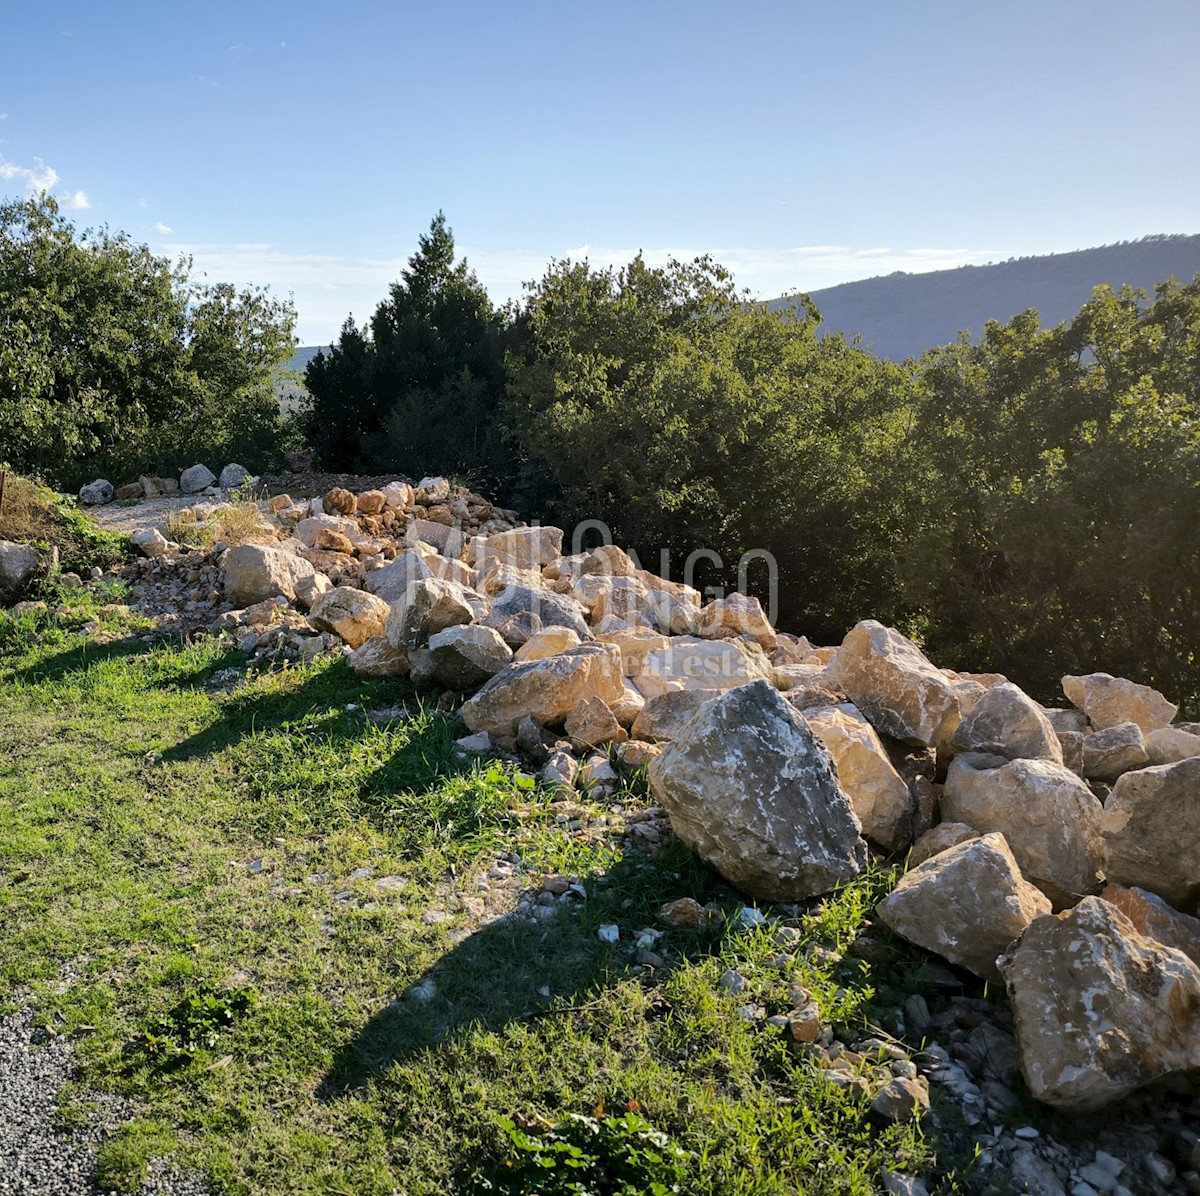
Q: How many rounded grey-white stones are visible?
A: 3